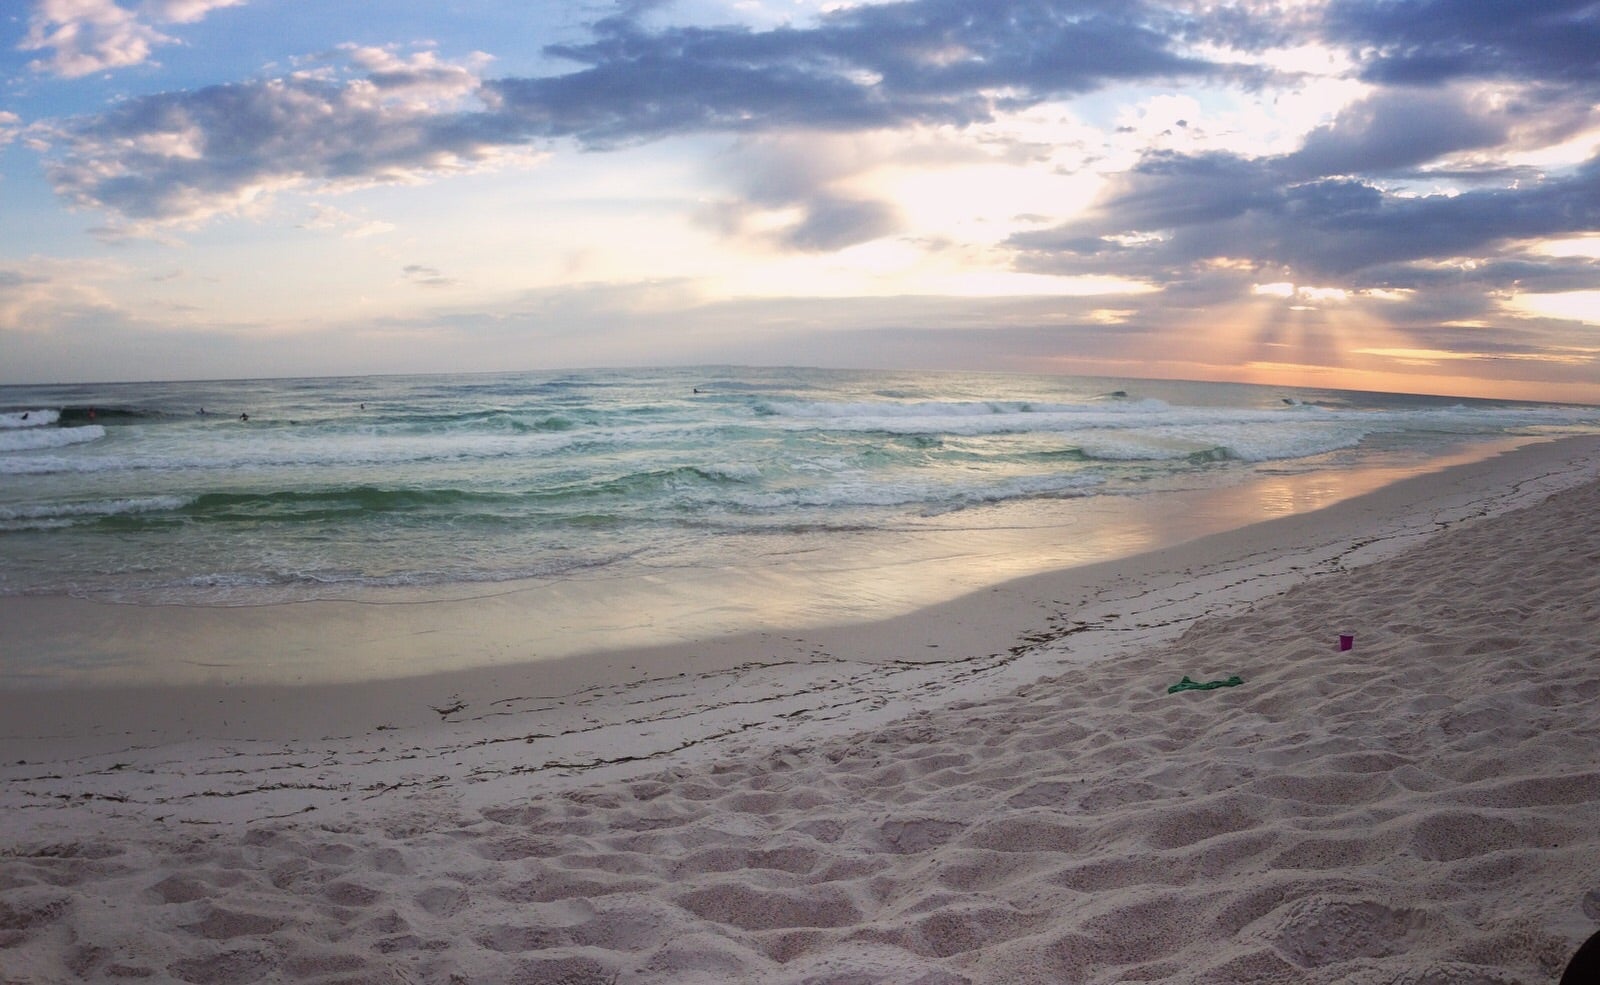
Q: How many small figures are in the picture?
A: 6